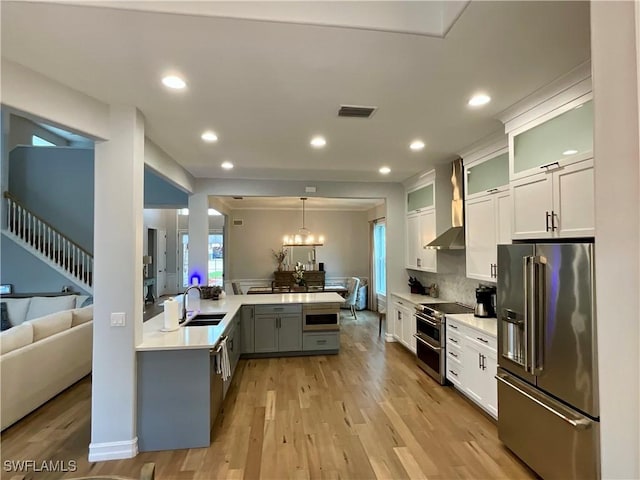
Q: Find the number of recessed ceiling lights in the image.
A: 7